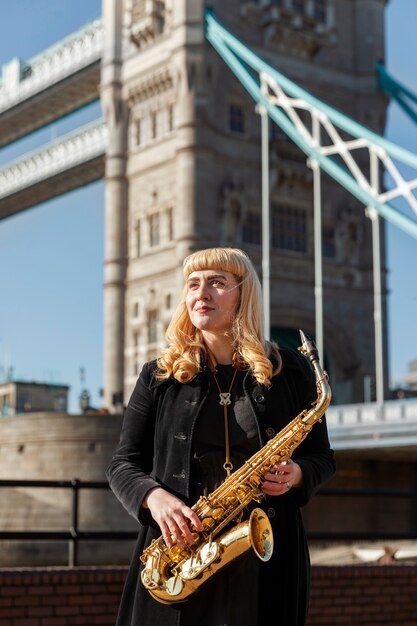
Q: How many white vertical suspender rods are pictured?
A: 3